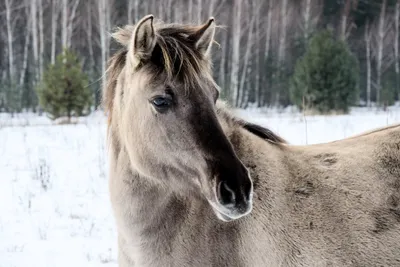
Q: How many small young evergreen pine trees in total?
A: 2